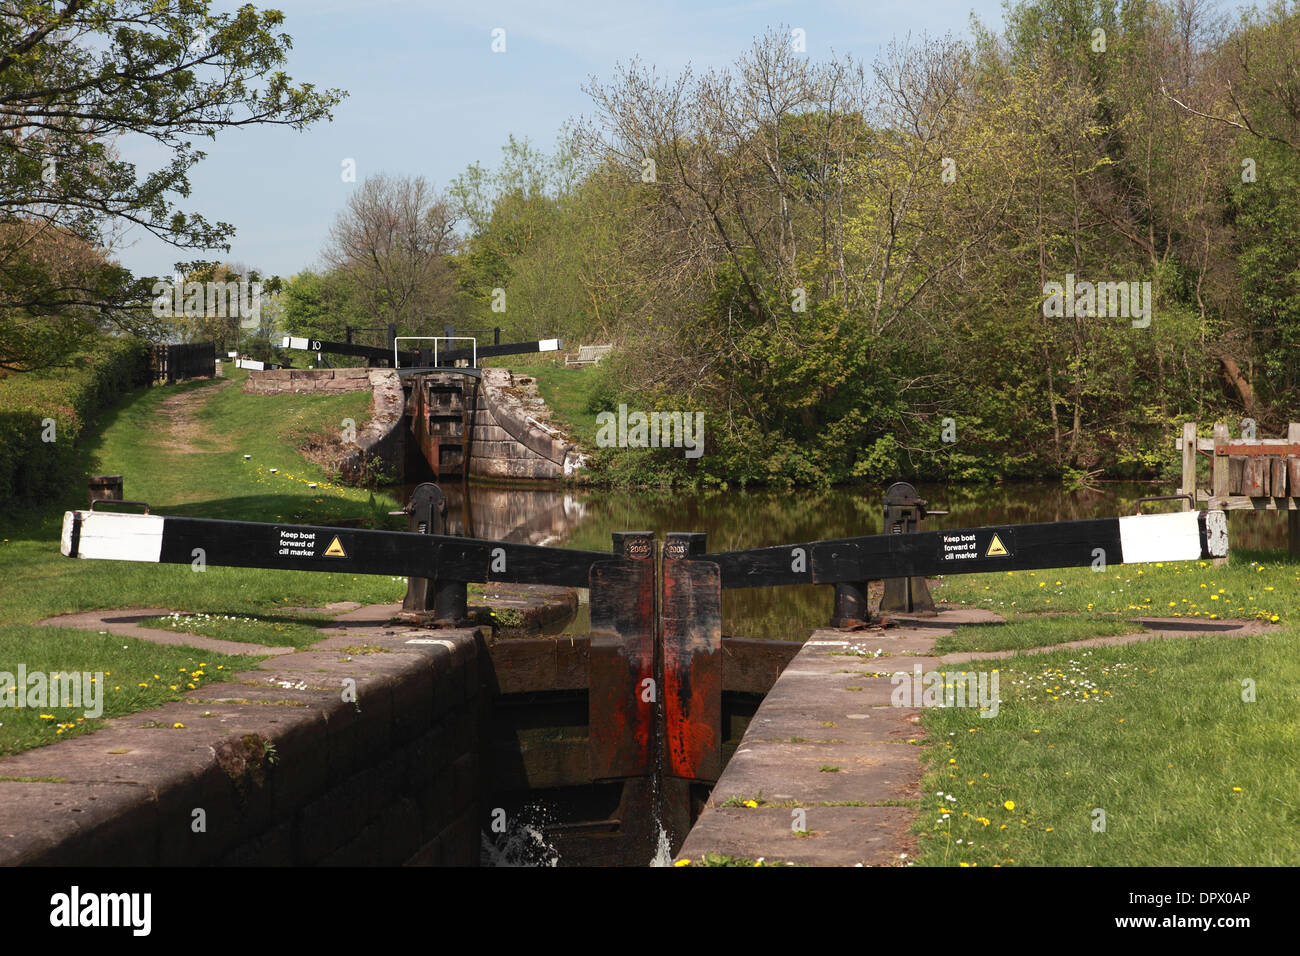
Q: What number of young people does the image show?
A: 0